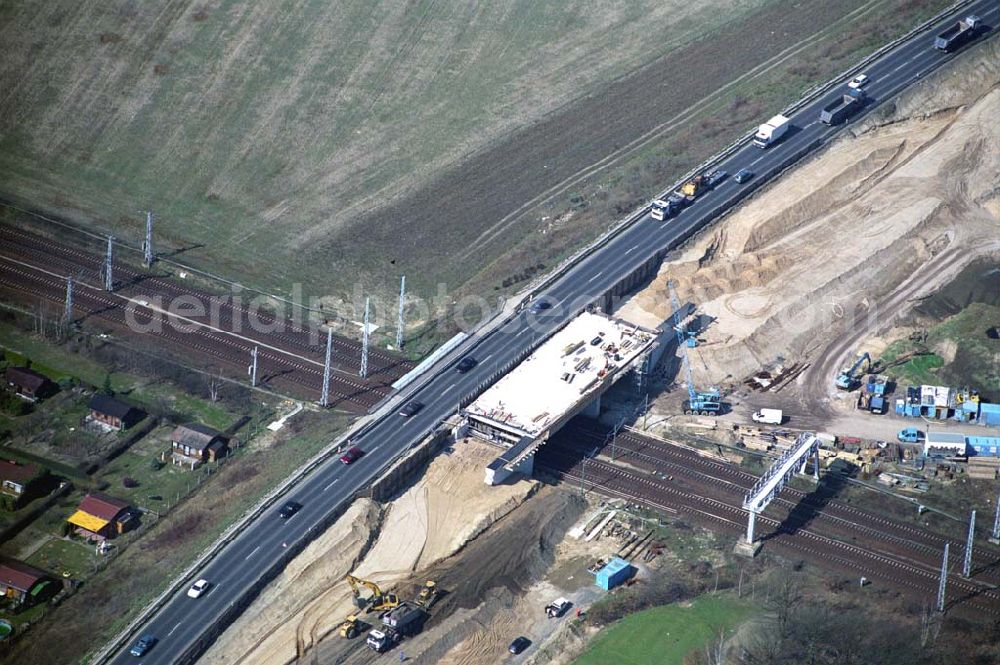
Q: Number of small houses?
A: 6